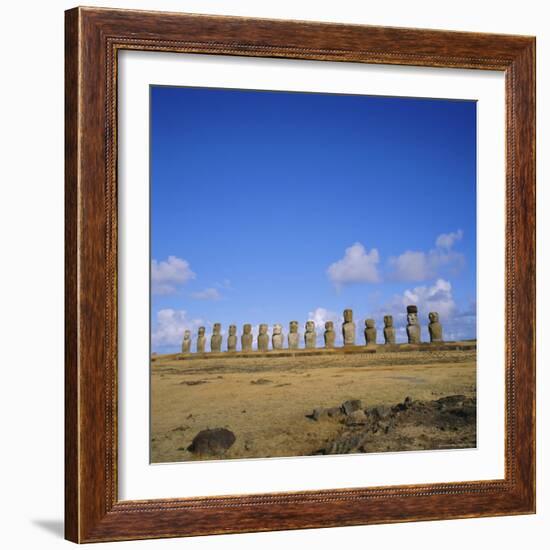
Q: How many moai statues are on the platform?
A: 15